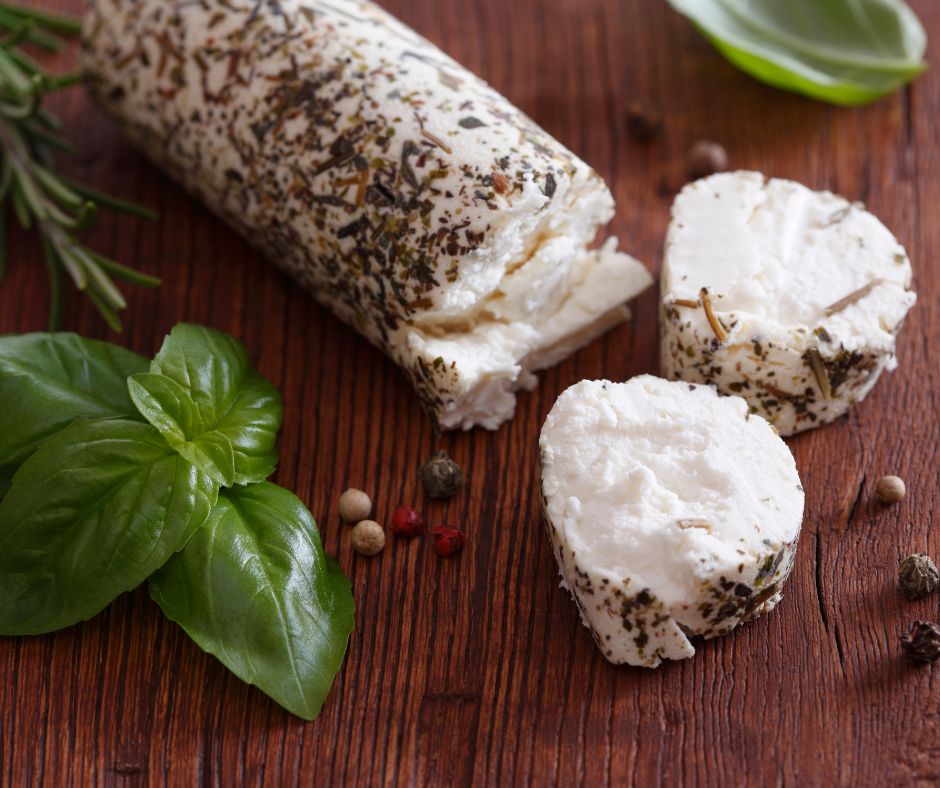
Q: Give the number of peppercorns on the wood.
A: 10